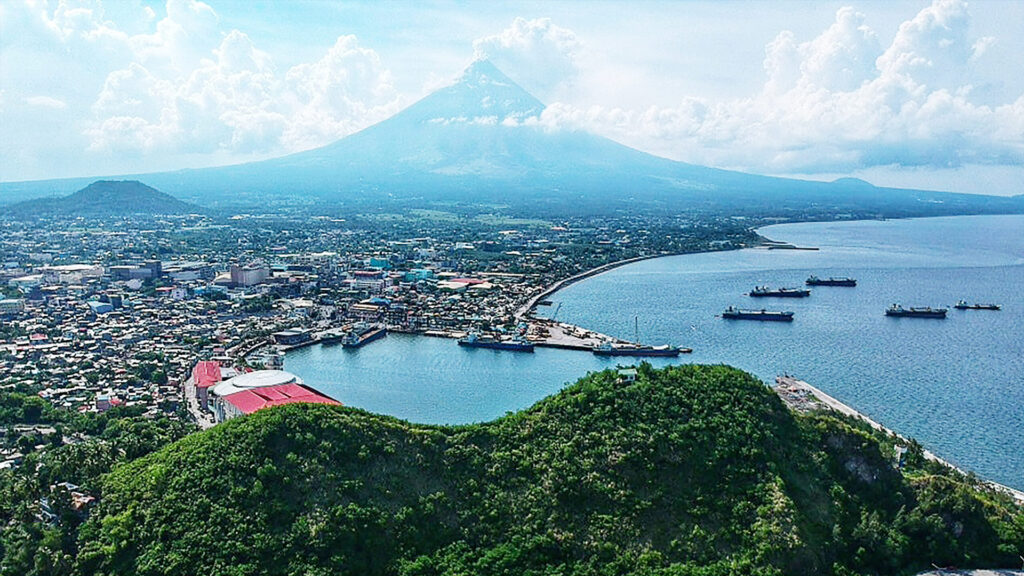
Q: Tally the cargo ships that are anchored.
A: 5